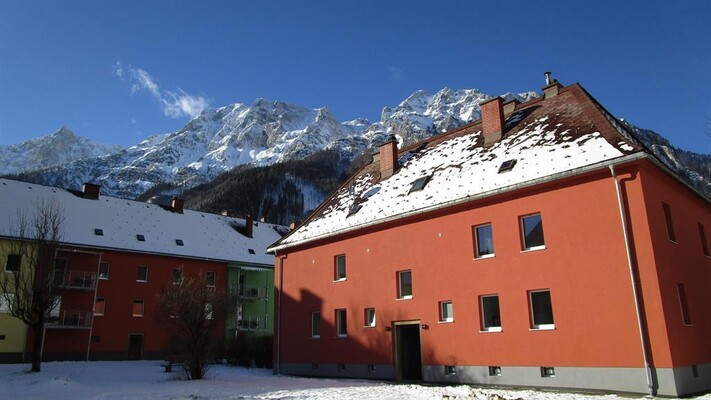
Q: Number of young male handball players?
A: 0